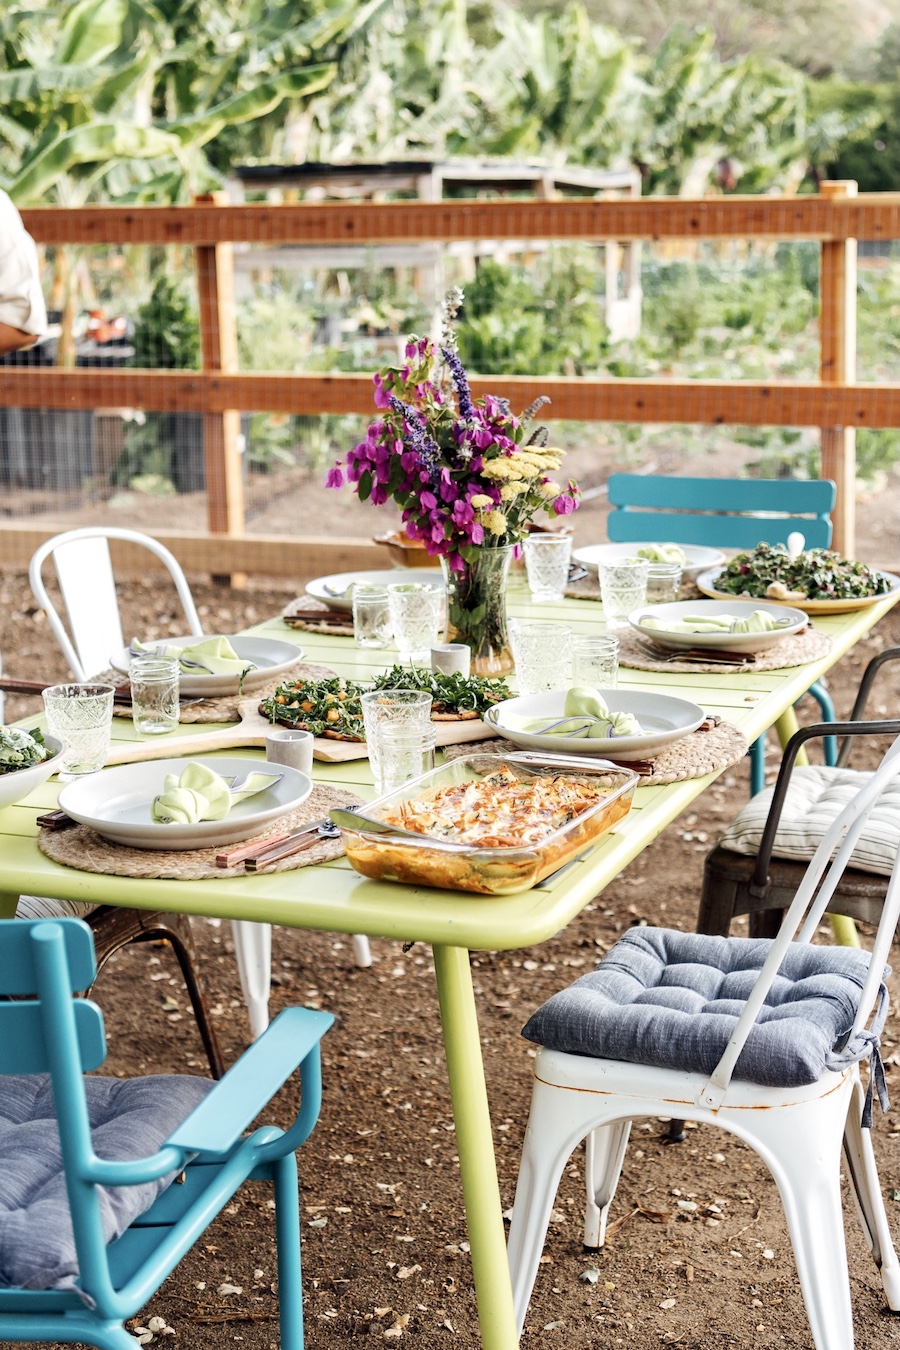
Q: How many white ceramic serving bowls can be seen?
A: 1